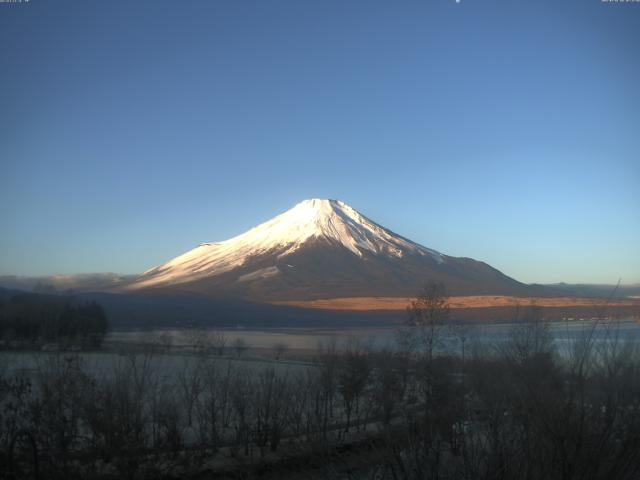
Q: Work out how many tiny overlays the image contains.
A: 2